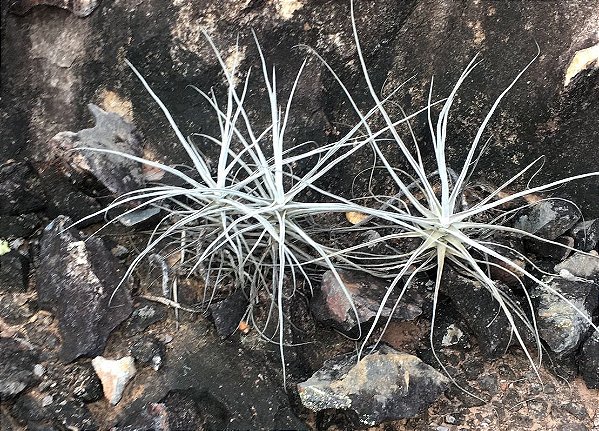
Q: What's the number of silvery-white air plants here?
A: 3